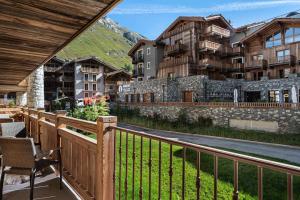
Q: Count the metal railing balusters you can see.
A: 14